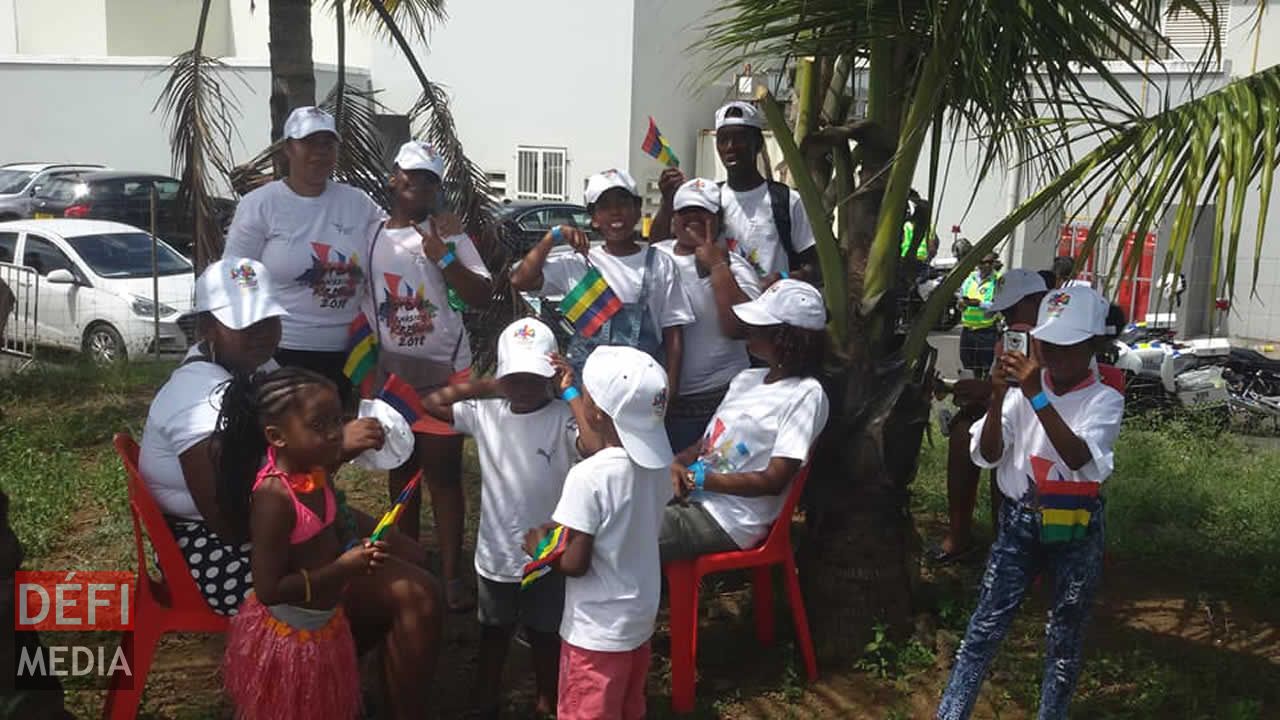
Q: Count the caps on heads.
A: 11